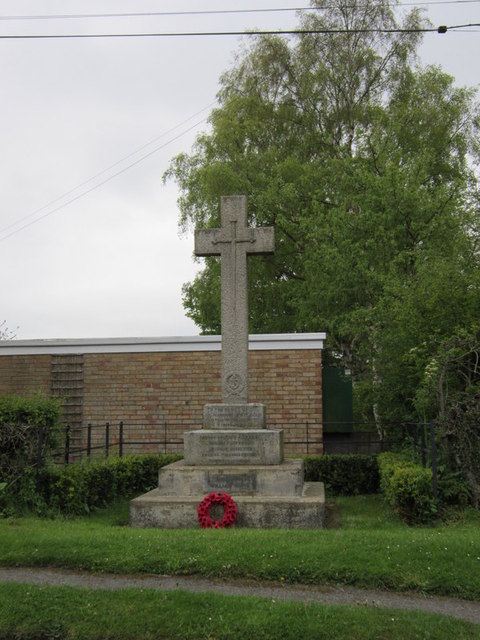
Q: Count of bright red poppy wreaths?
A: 1